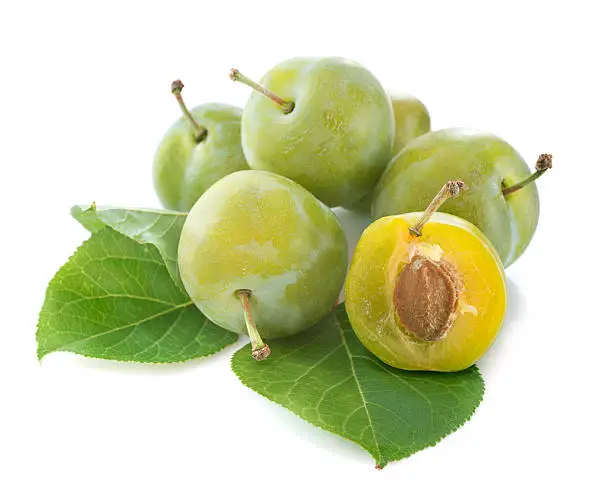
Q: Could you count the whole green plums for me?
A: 5